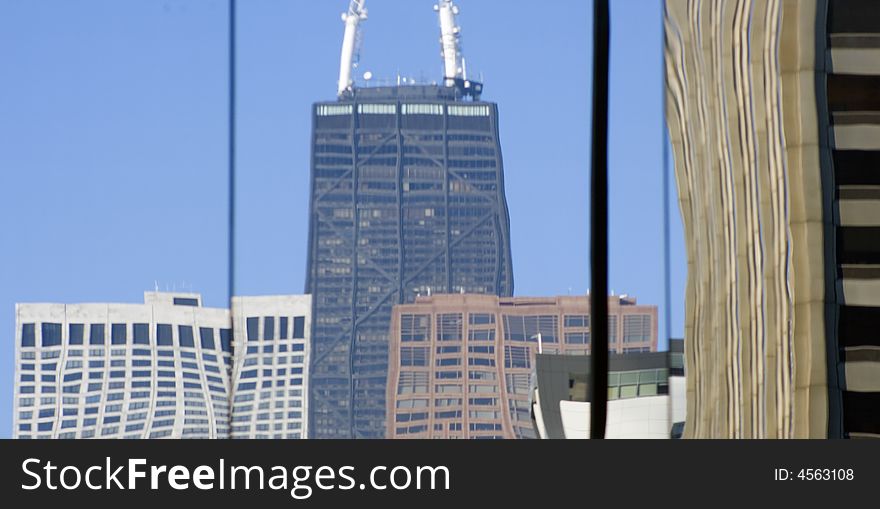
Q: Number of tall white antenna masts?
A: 2